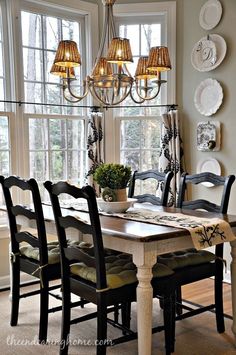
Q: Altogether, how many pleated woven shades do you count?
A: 6